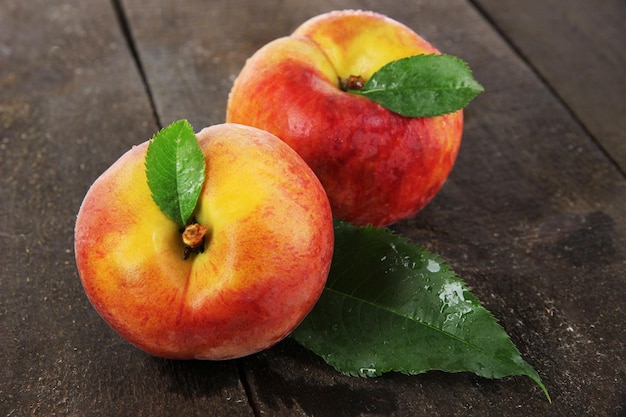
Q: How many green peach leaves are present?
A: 3